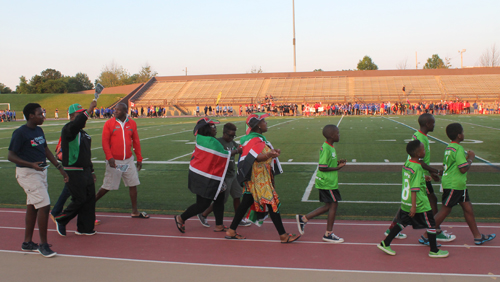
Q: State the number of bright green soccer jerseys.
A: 4